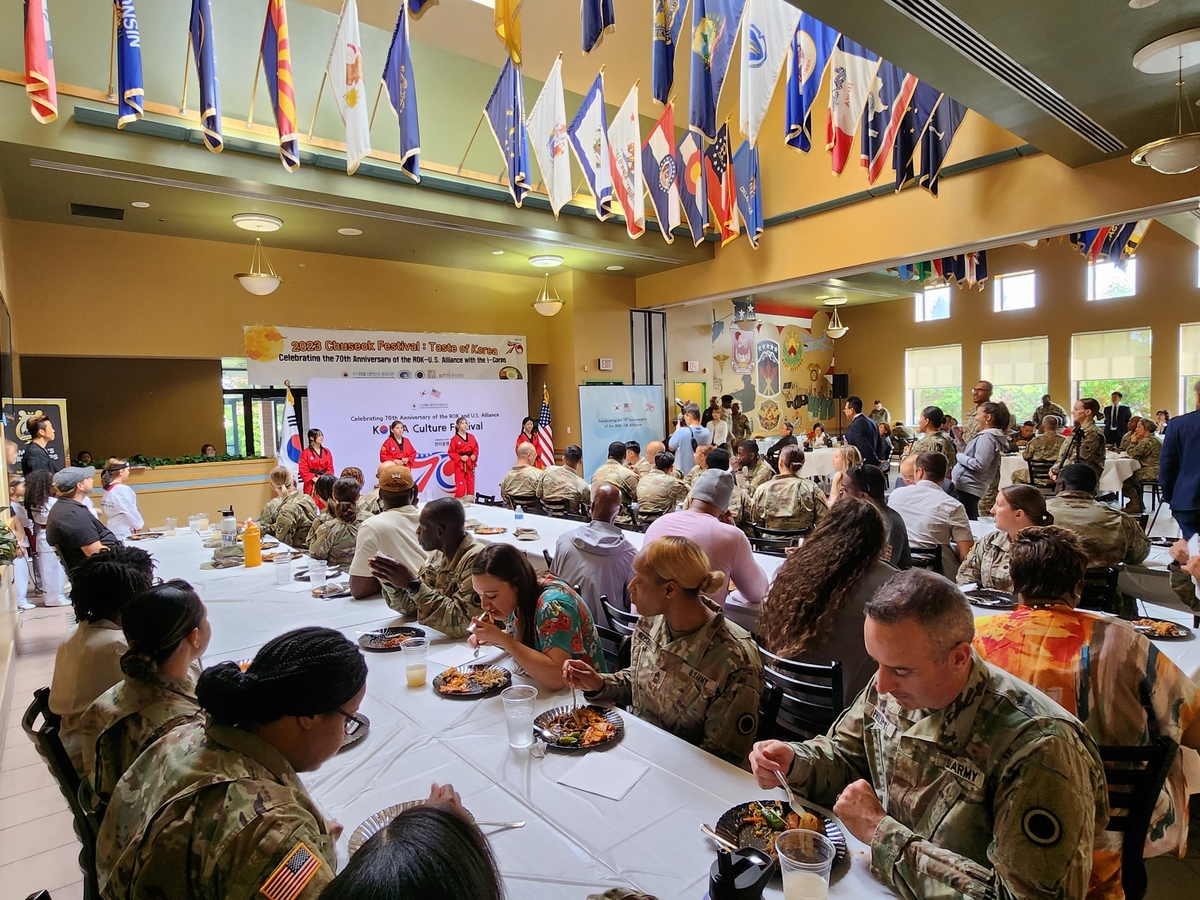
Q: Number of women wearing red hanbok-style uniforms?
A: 4